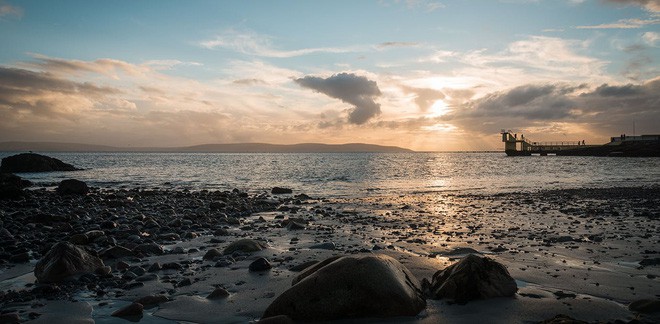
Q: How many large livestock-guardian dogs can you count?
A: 0